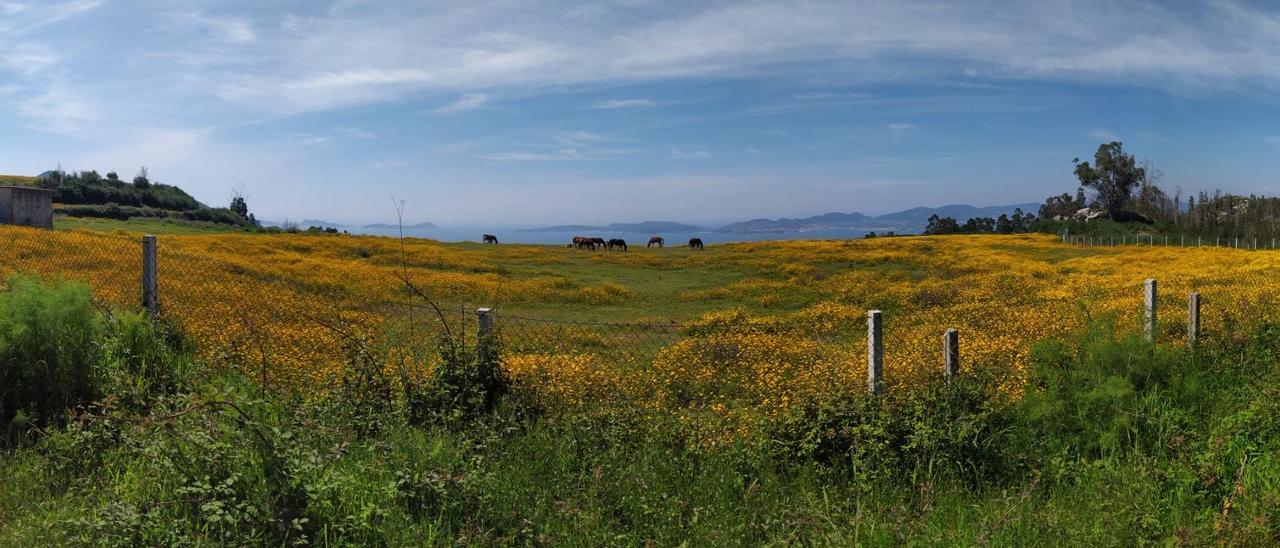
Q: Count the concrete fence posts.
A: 6